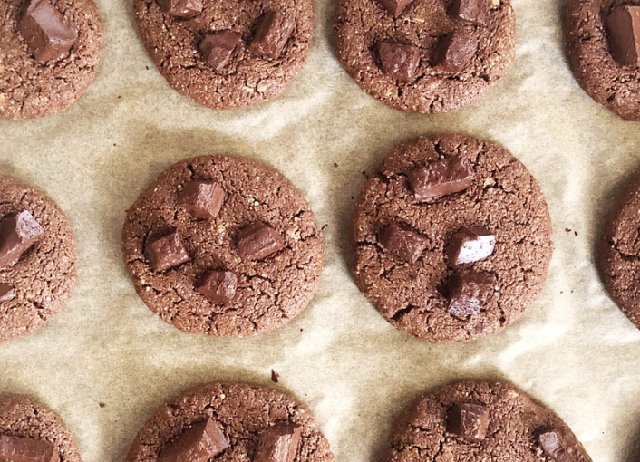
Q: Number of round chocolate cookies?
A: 11